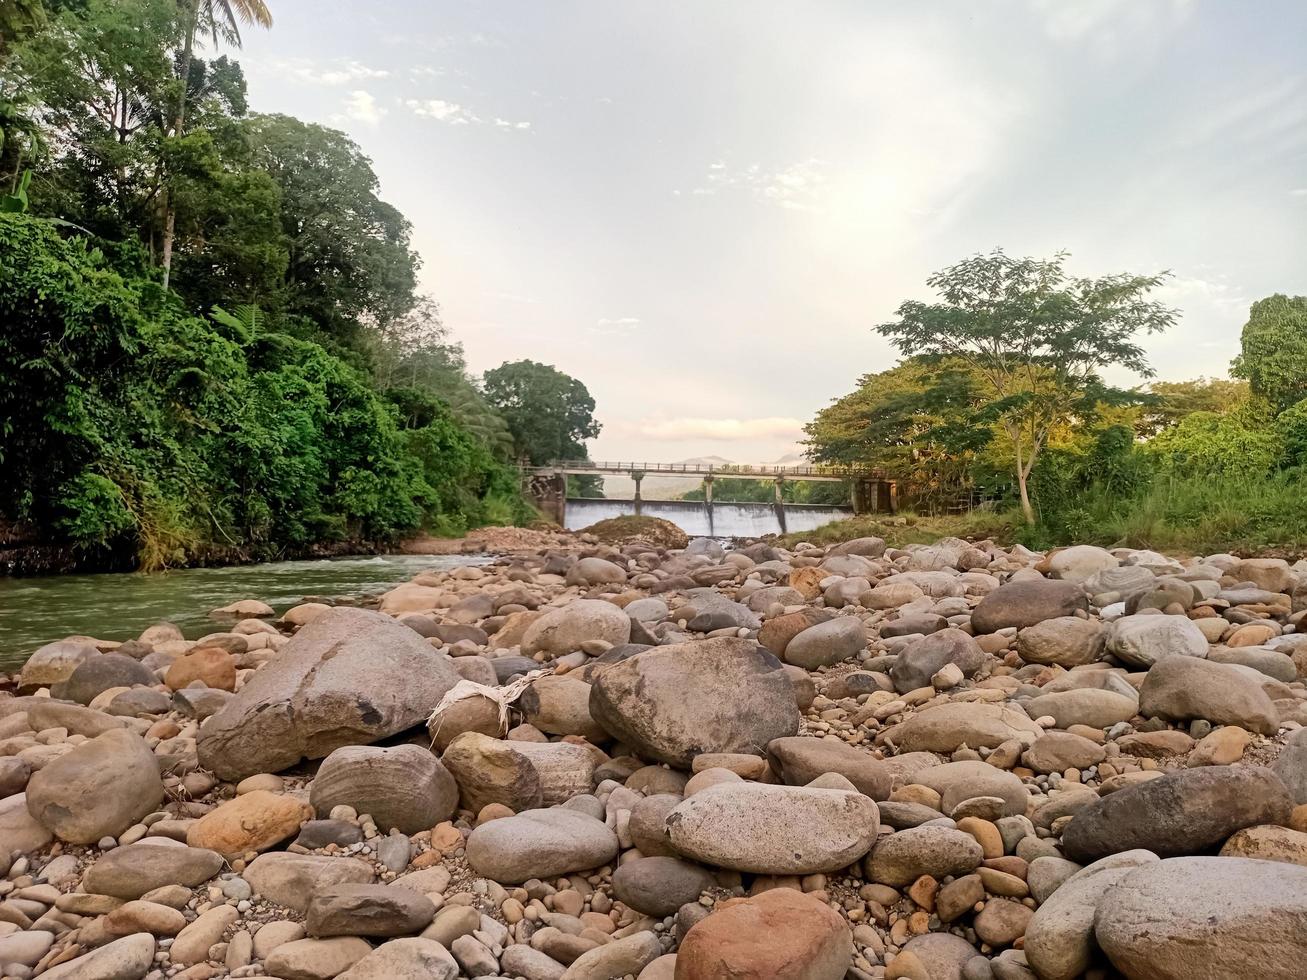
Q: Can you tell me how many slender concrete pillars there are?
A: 3